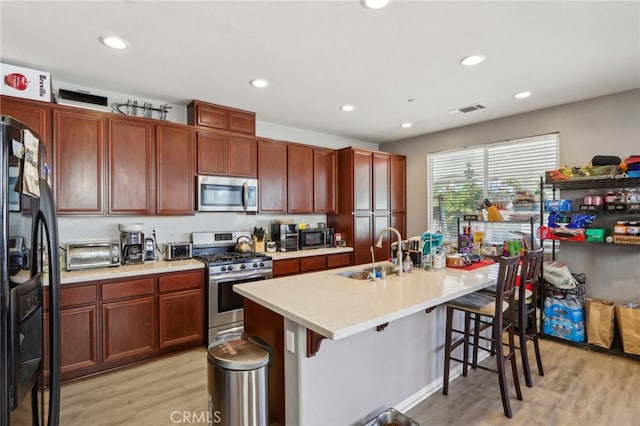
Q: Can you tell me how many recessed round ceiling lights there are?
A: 7